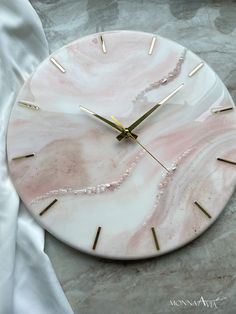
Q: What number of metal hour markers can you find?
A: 12